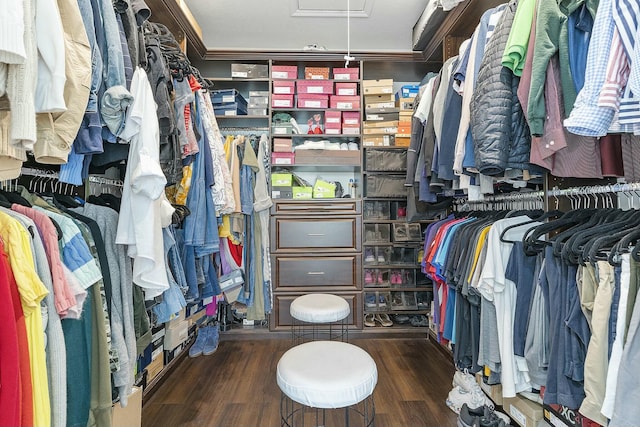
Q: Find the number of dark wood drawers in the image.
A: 4